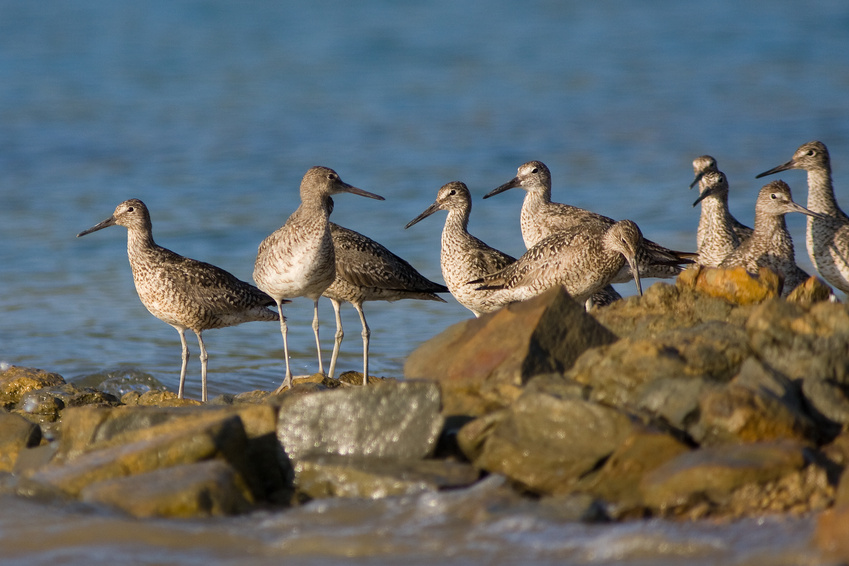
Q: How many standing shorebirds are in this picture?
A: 10